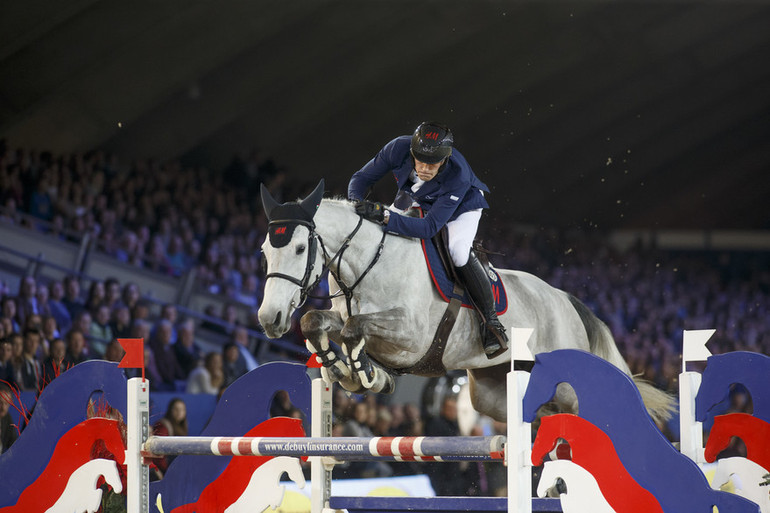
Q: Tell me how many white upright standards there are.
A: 4